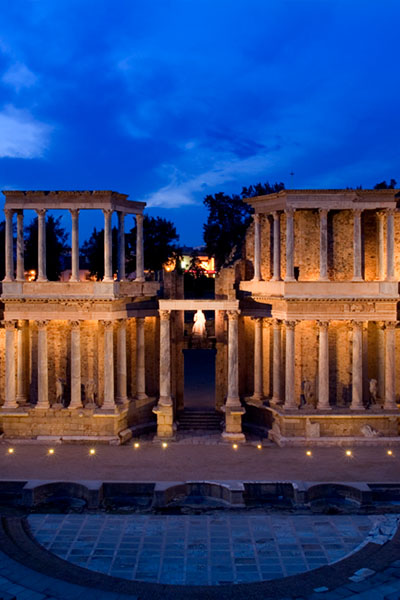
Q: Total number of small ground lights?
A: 10